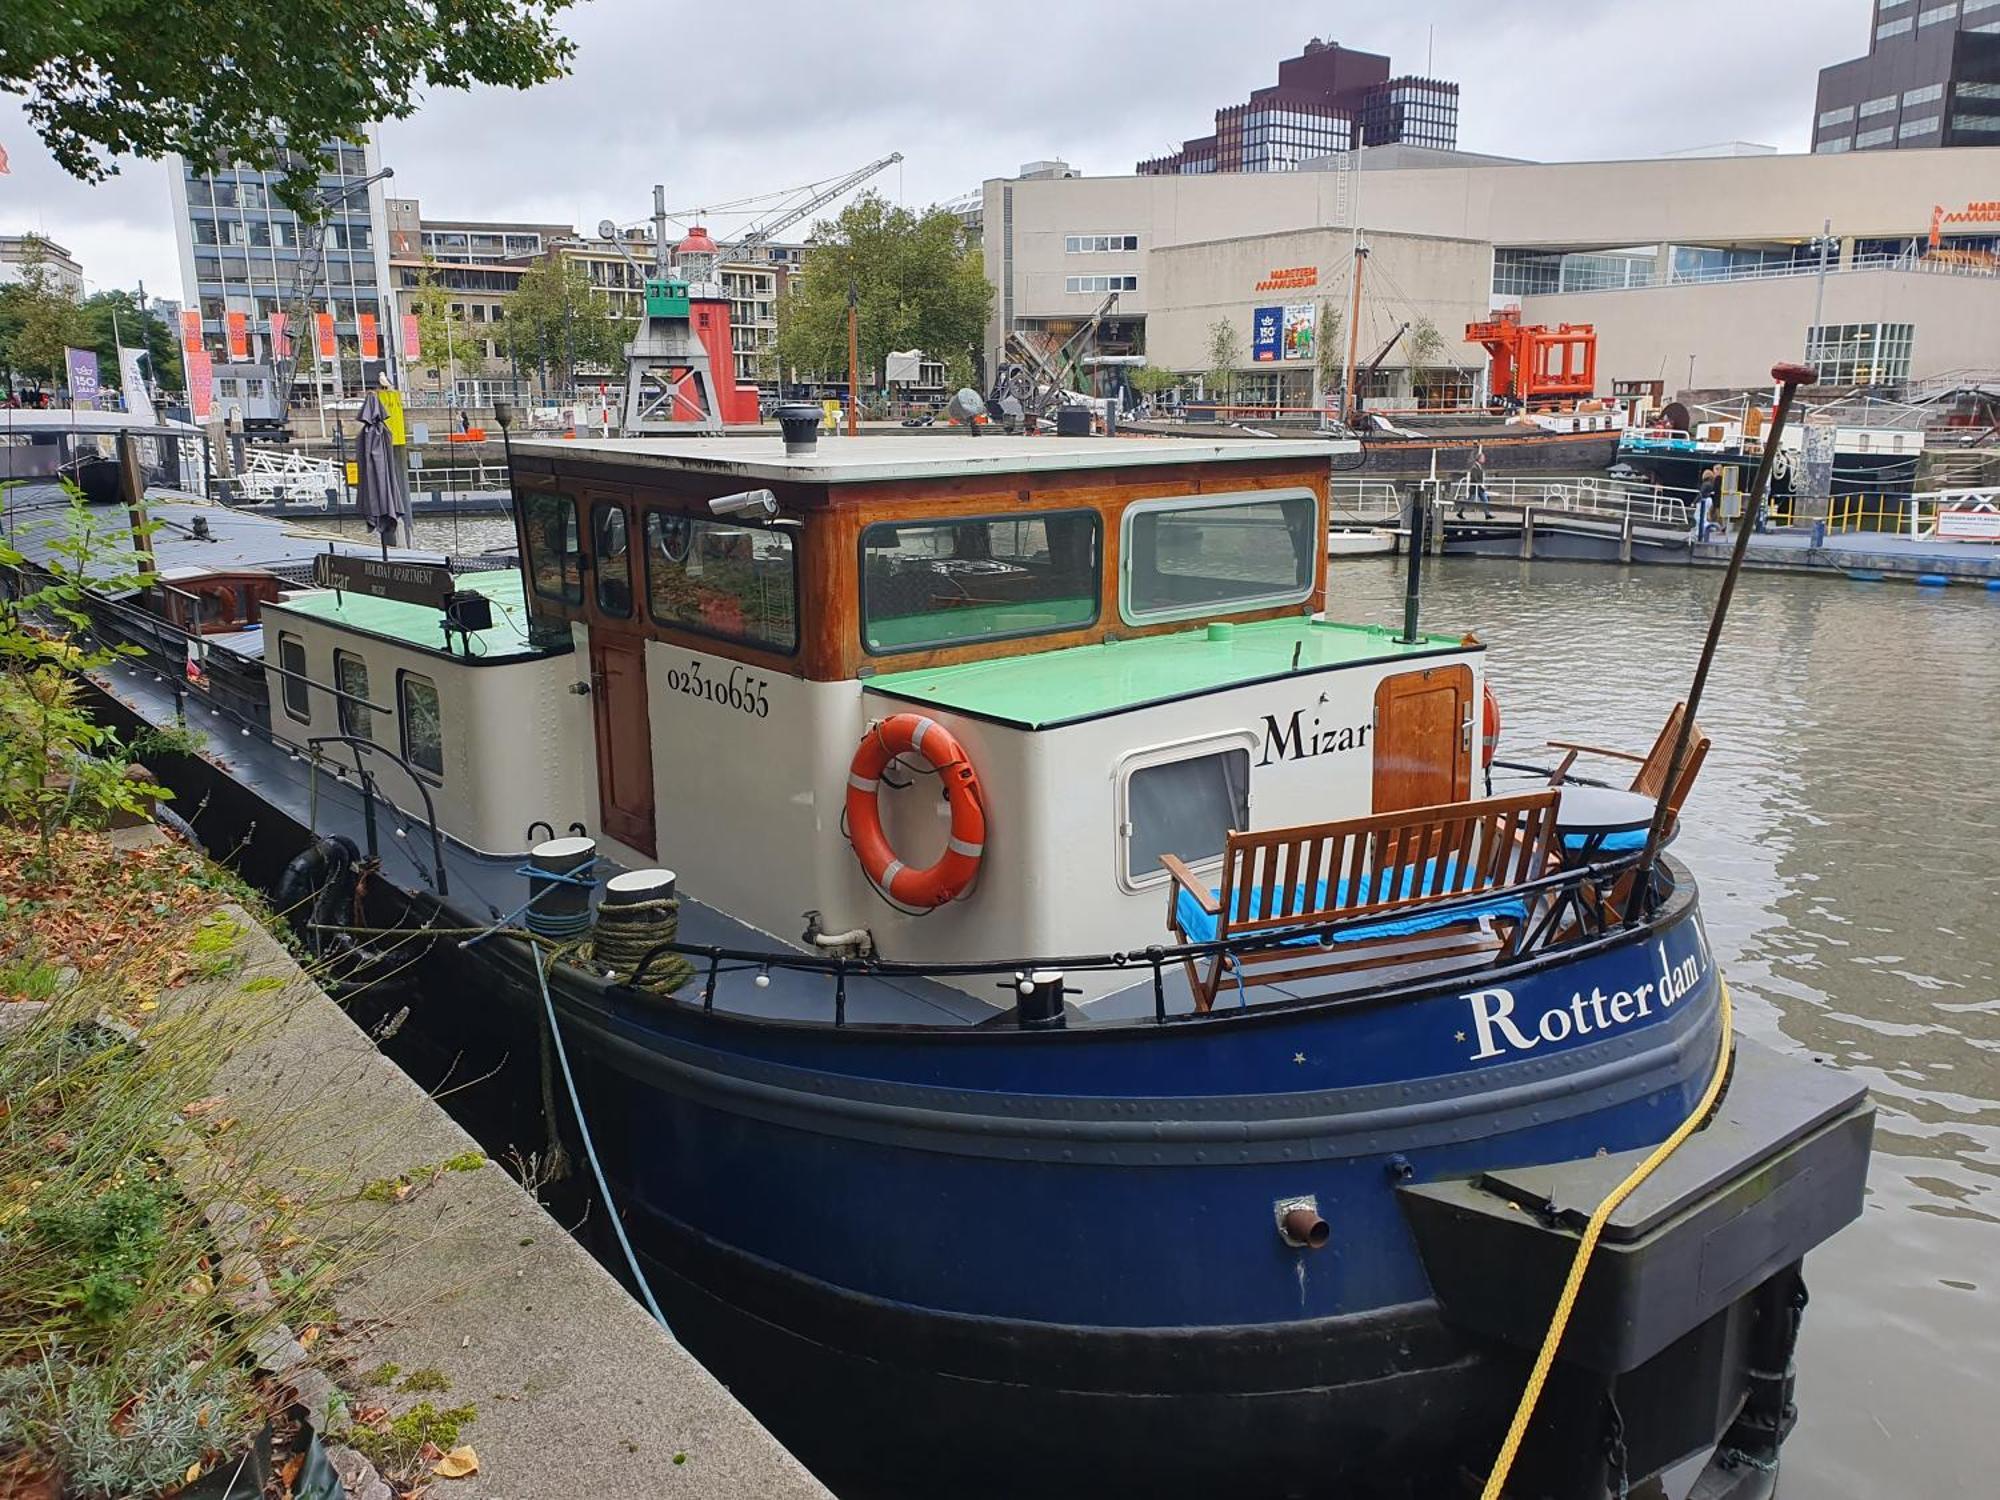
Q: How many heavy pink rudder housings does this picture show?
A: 0